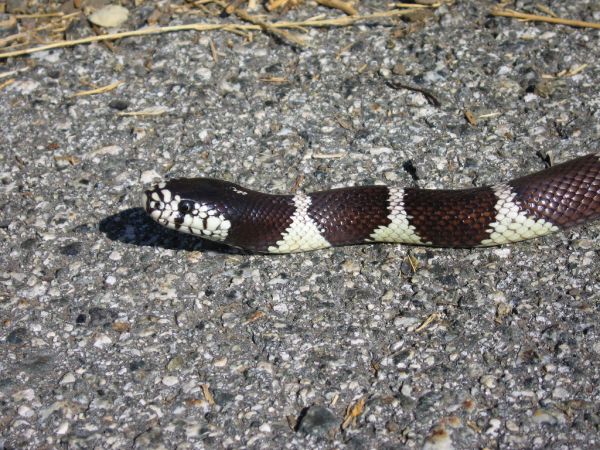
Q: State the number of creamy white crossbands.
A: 3